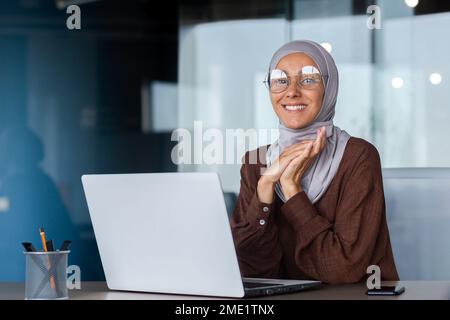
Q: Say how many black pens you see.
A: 3